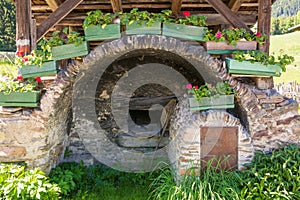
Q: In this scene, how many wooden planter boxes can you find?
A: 9